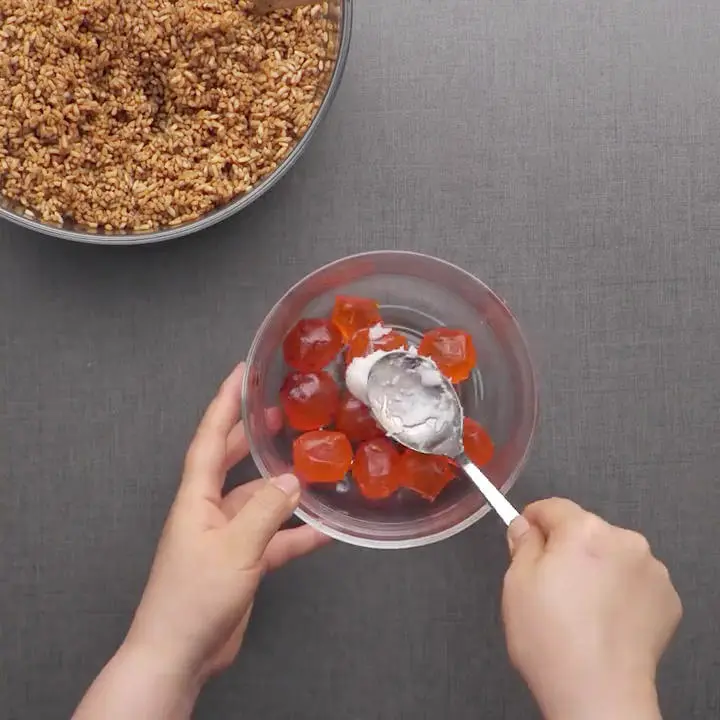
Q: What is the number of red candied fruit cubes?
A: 10